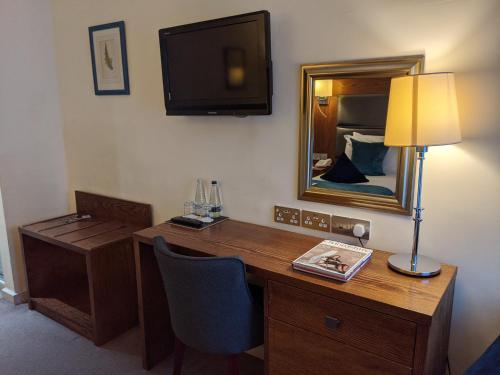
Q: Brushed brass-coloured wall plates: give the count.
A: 3